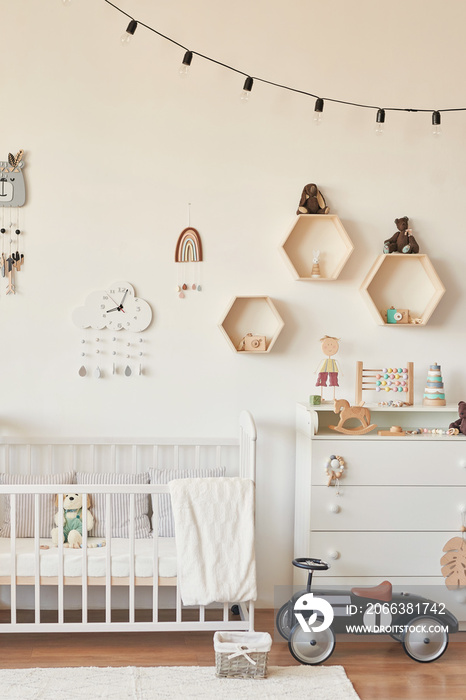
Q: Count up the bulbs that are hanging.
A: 6